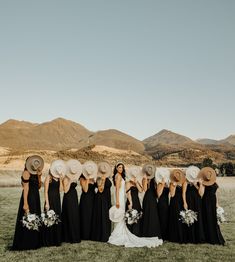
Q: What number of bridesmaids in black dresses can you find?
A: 11